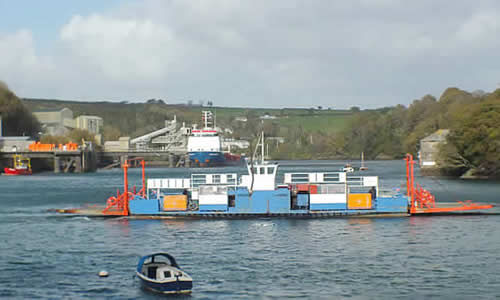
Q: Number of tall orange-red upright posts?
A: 4